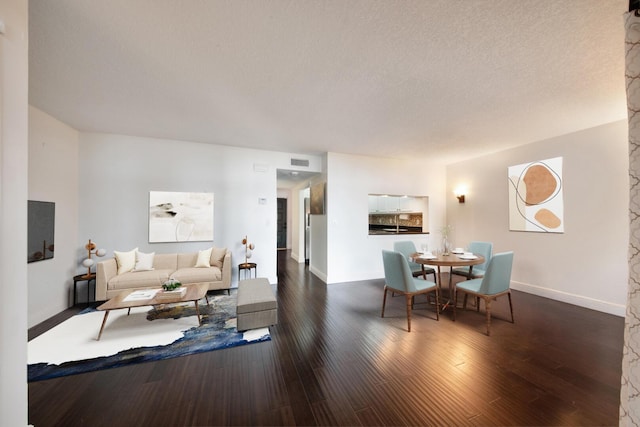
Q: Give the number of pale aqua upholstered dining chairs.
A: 4